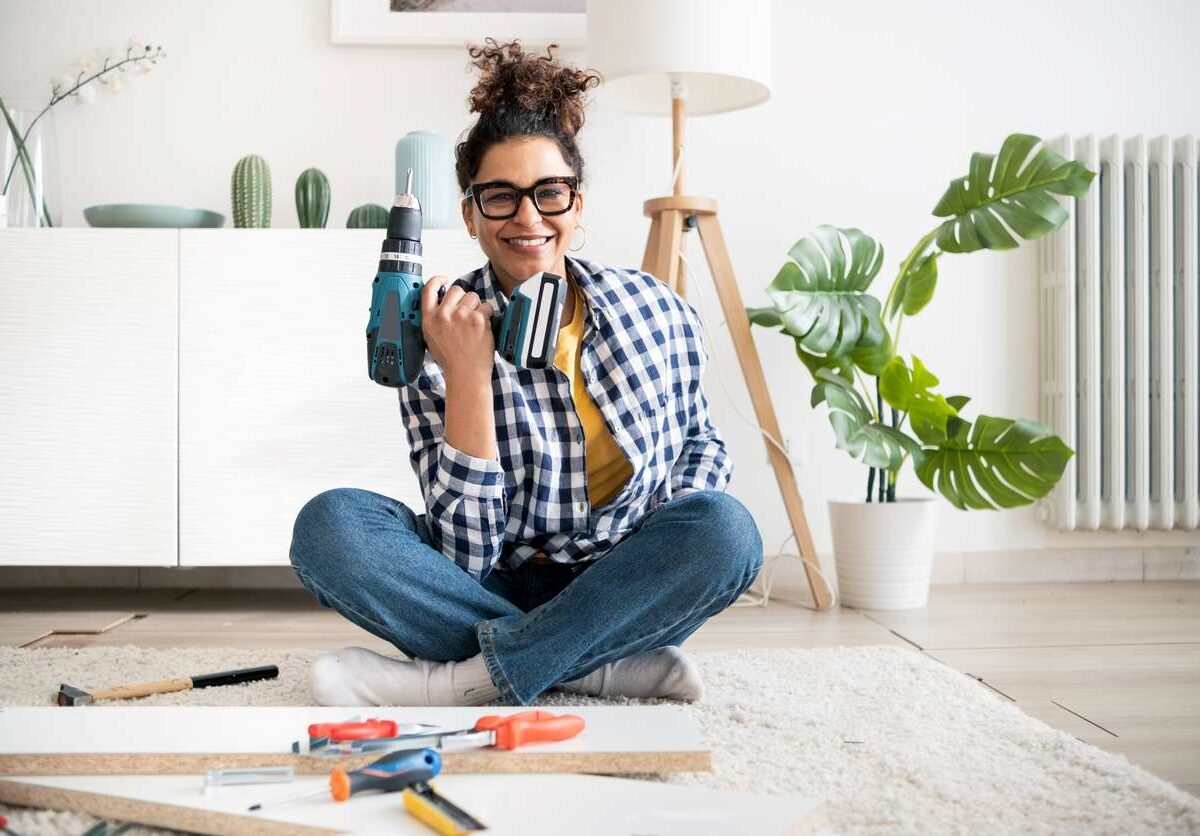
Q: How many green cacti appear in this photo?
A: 3